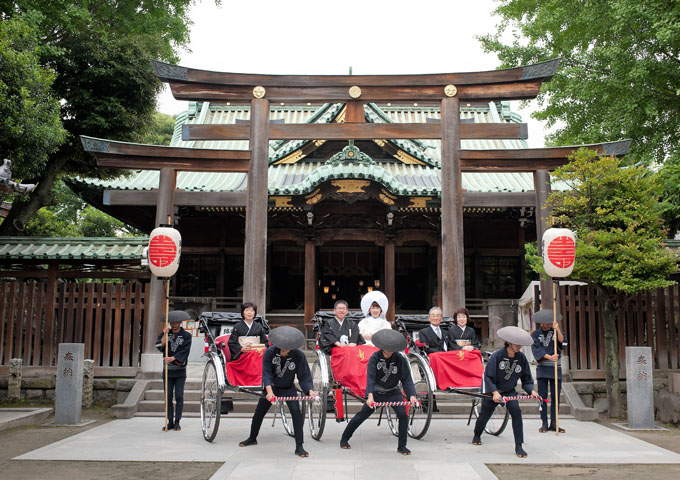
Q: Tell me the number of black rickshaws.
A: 3